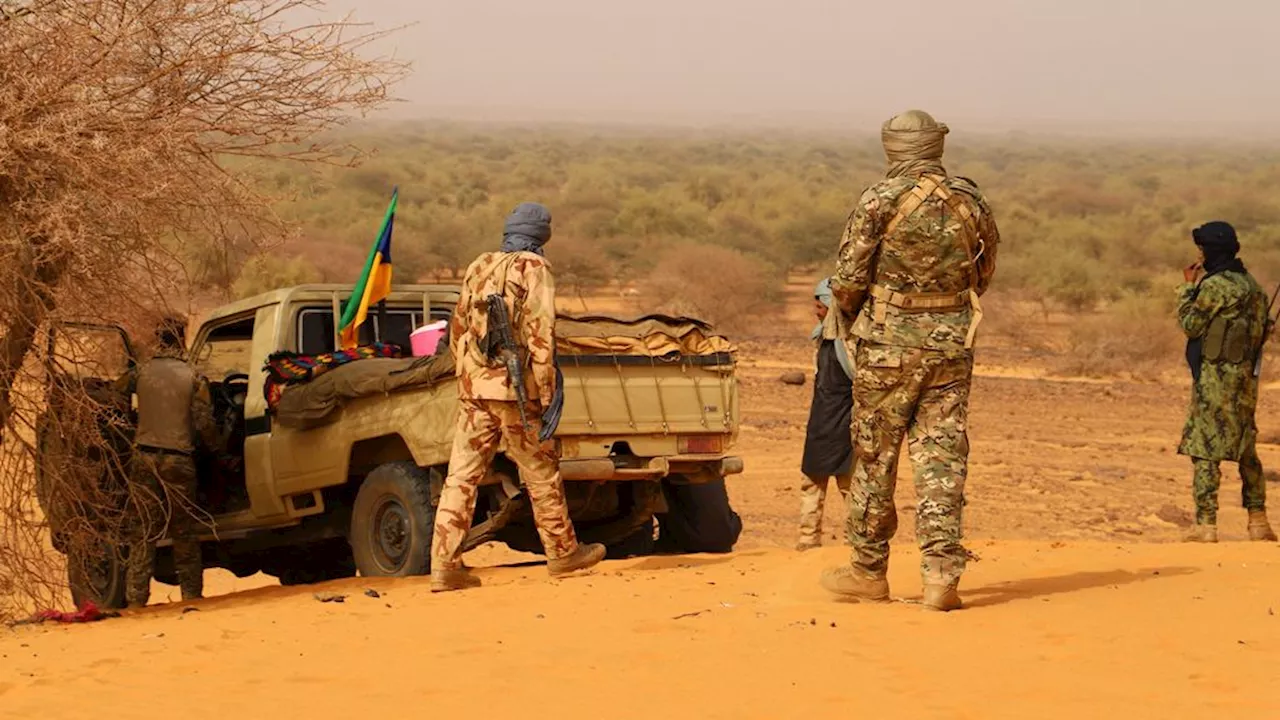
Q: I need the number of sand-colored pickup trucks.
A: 1